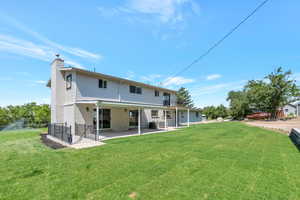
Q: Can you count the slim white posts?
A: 5